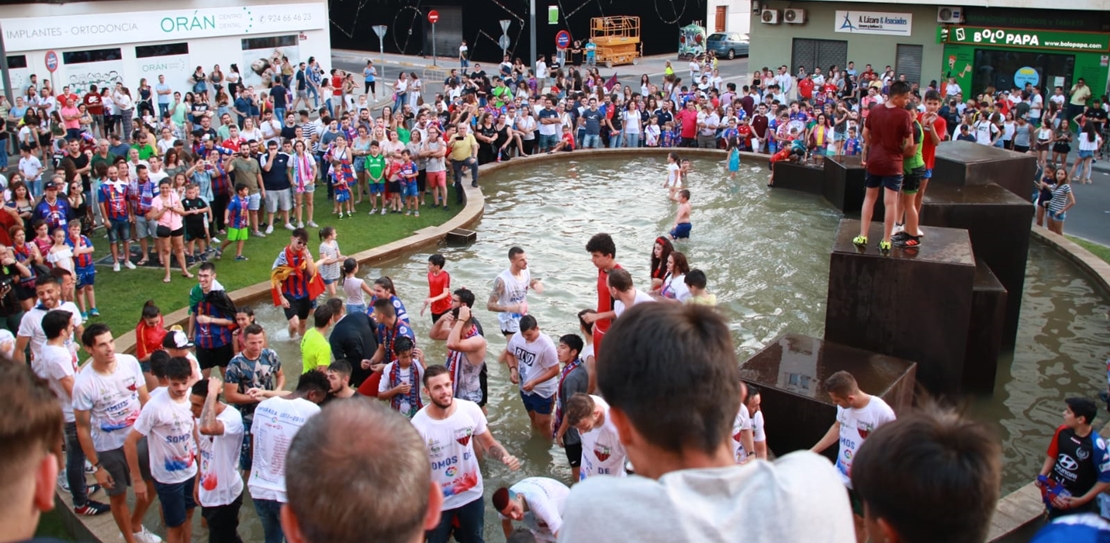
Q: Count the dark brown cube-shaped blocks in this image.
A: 7